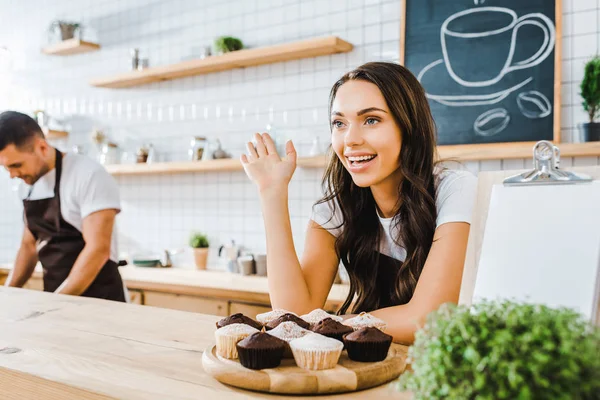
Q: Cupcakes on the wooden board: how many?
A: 11